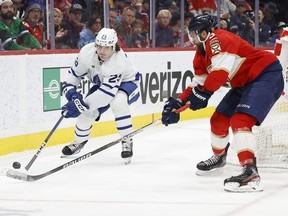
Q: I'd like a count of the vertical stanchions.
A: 6